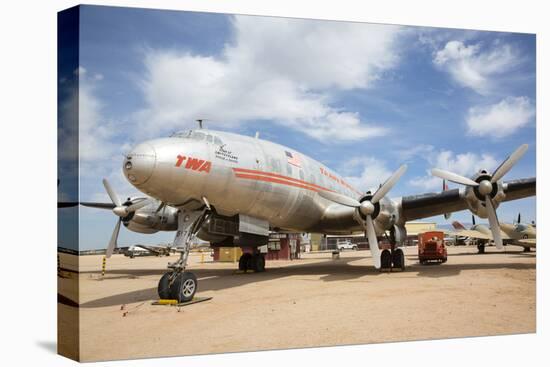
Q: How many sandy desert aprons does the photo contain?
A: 1